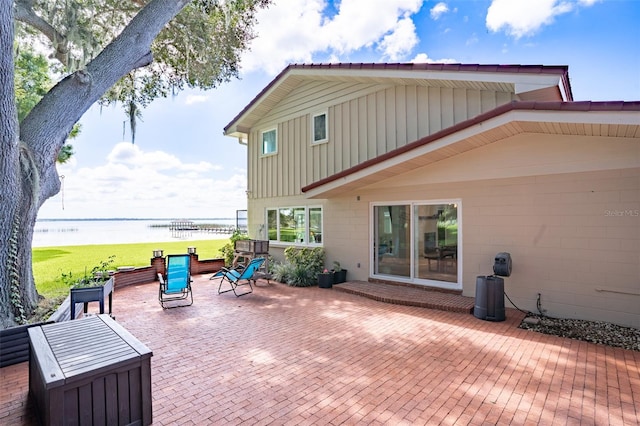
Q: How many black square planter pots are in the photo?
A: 2